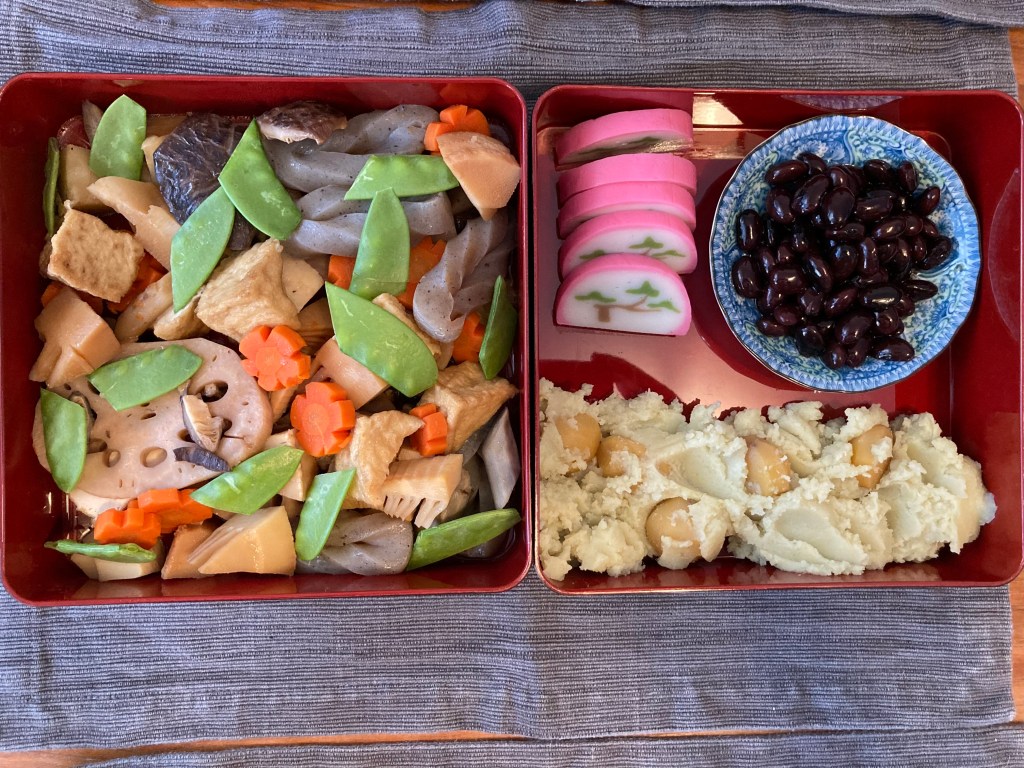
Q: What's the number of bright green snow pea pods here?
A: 14